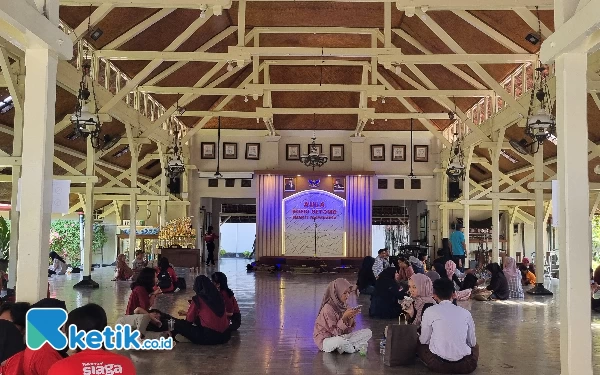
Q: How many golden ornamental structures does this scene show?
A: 1